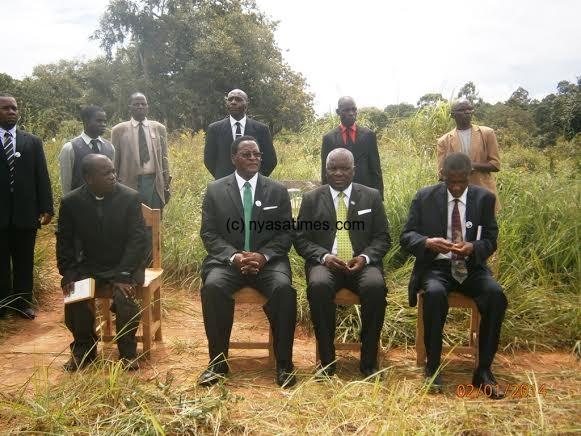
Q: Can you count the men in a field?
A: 10